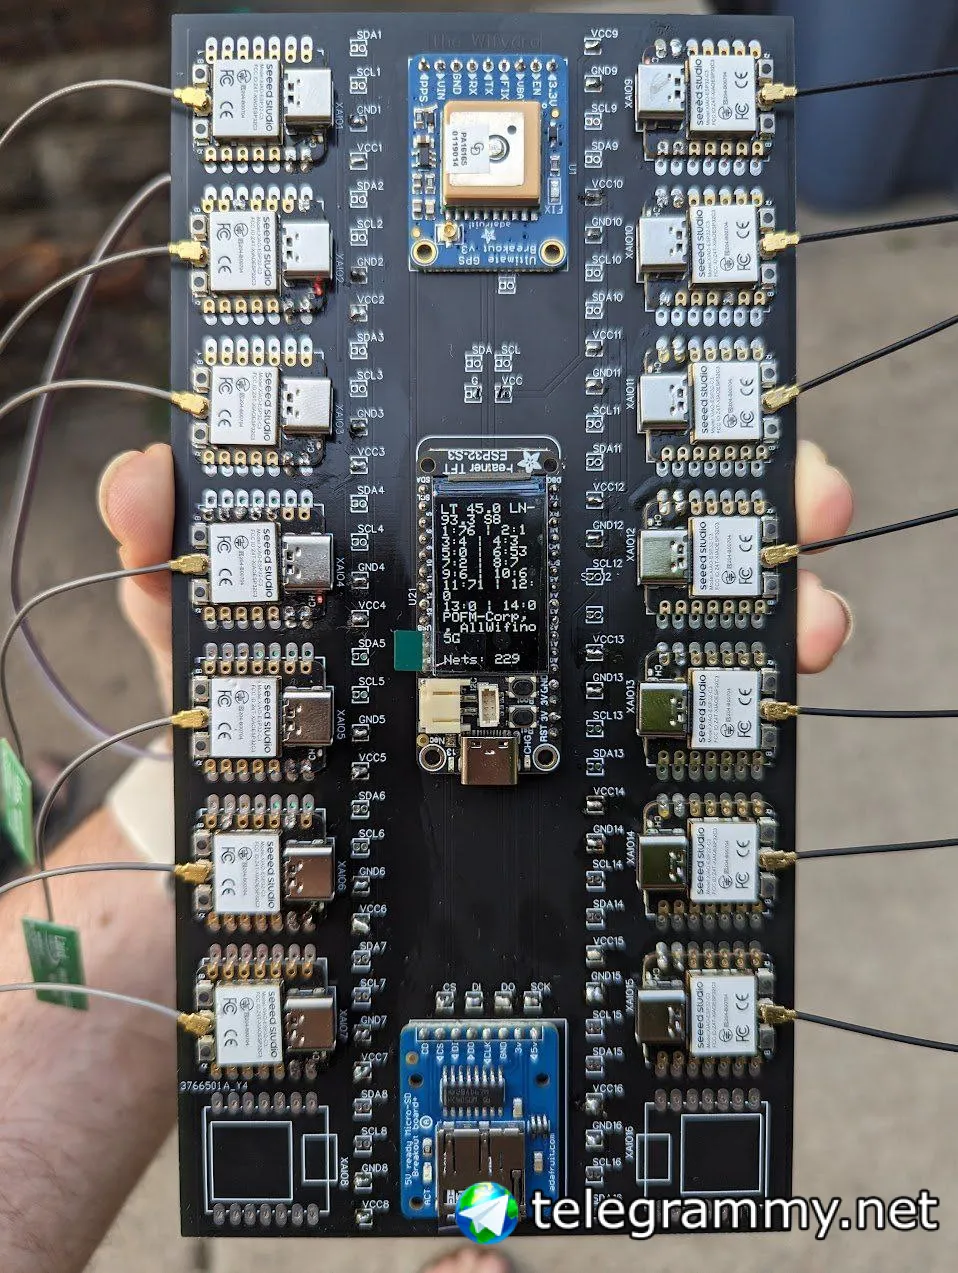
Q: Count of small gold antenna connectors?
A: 14